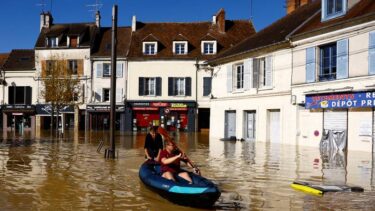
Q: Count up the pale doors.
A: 3